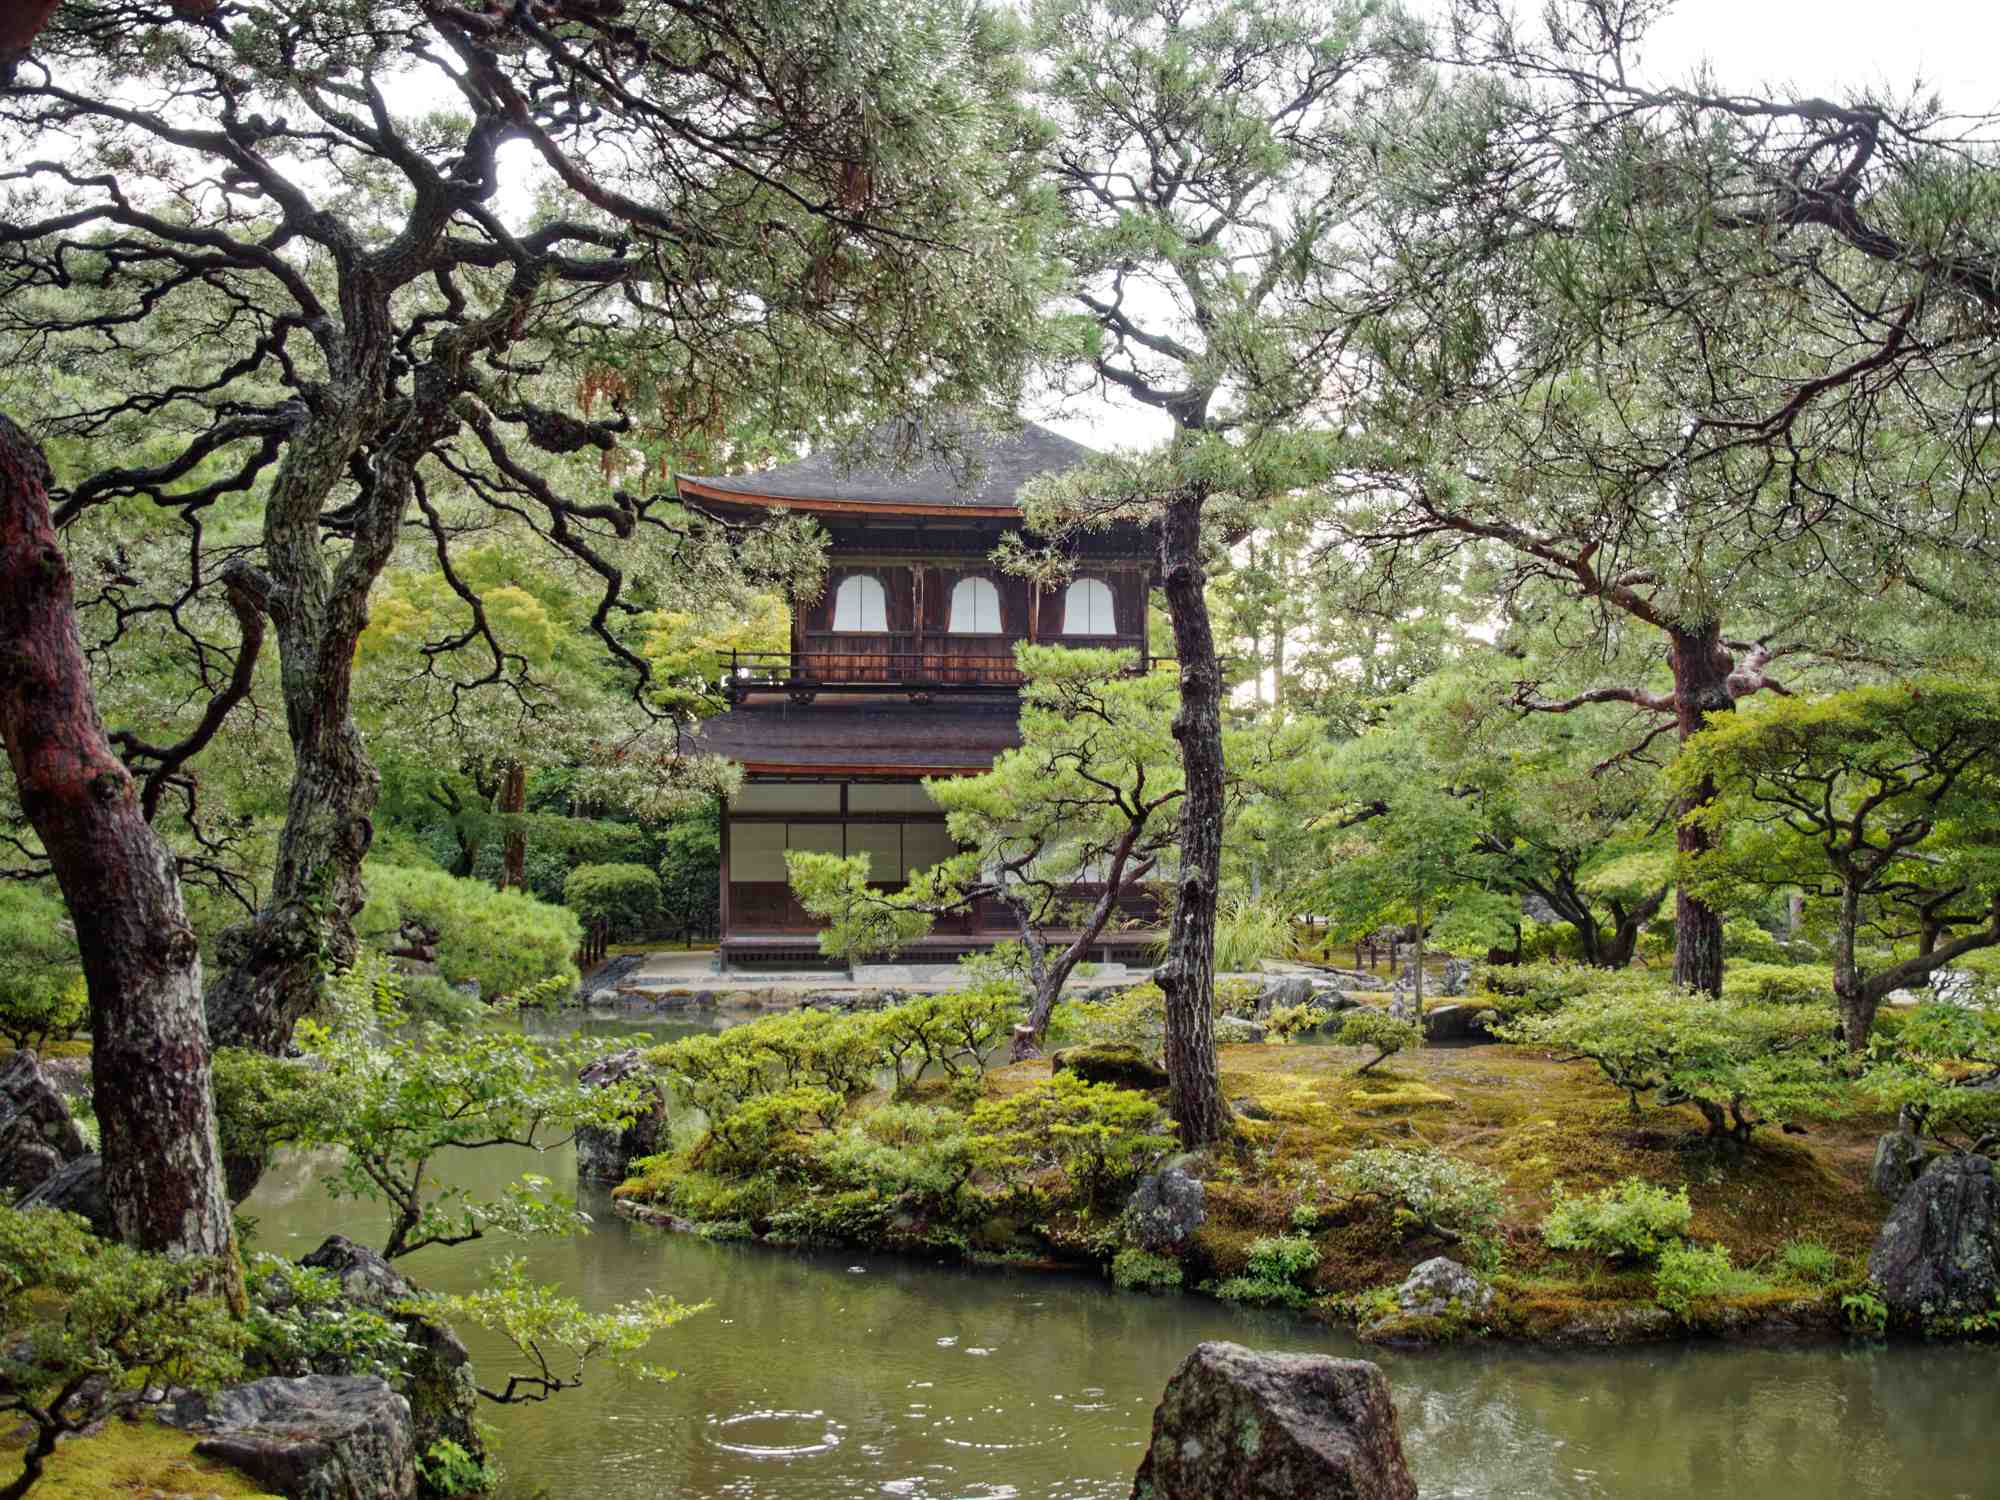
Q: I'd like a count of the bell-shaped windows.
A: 3